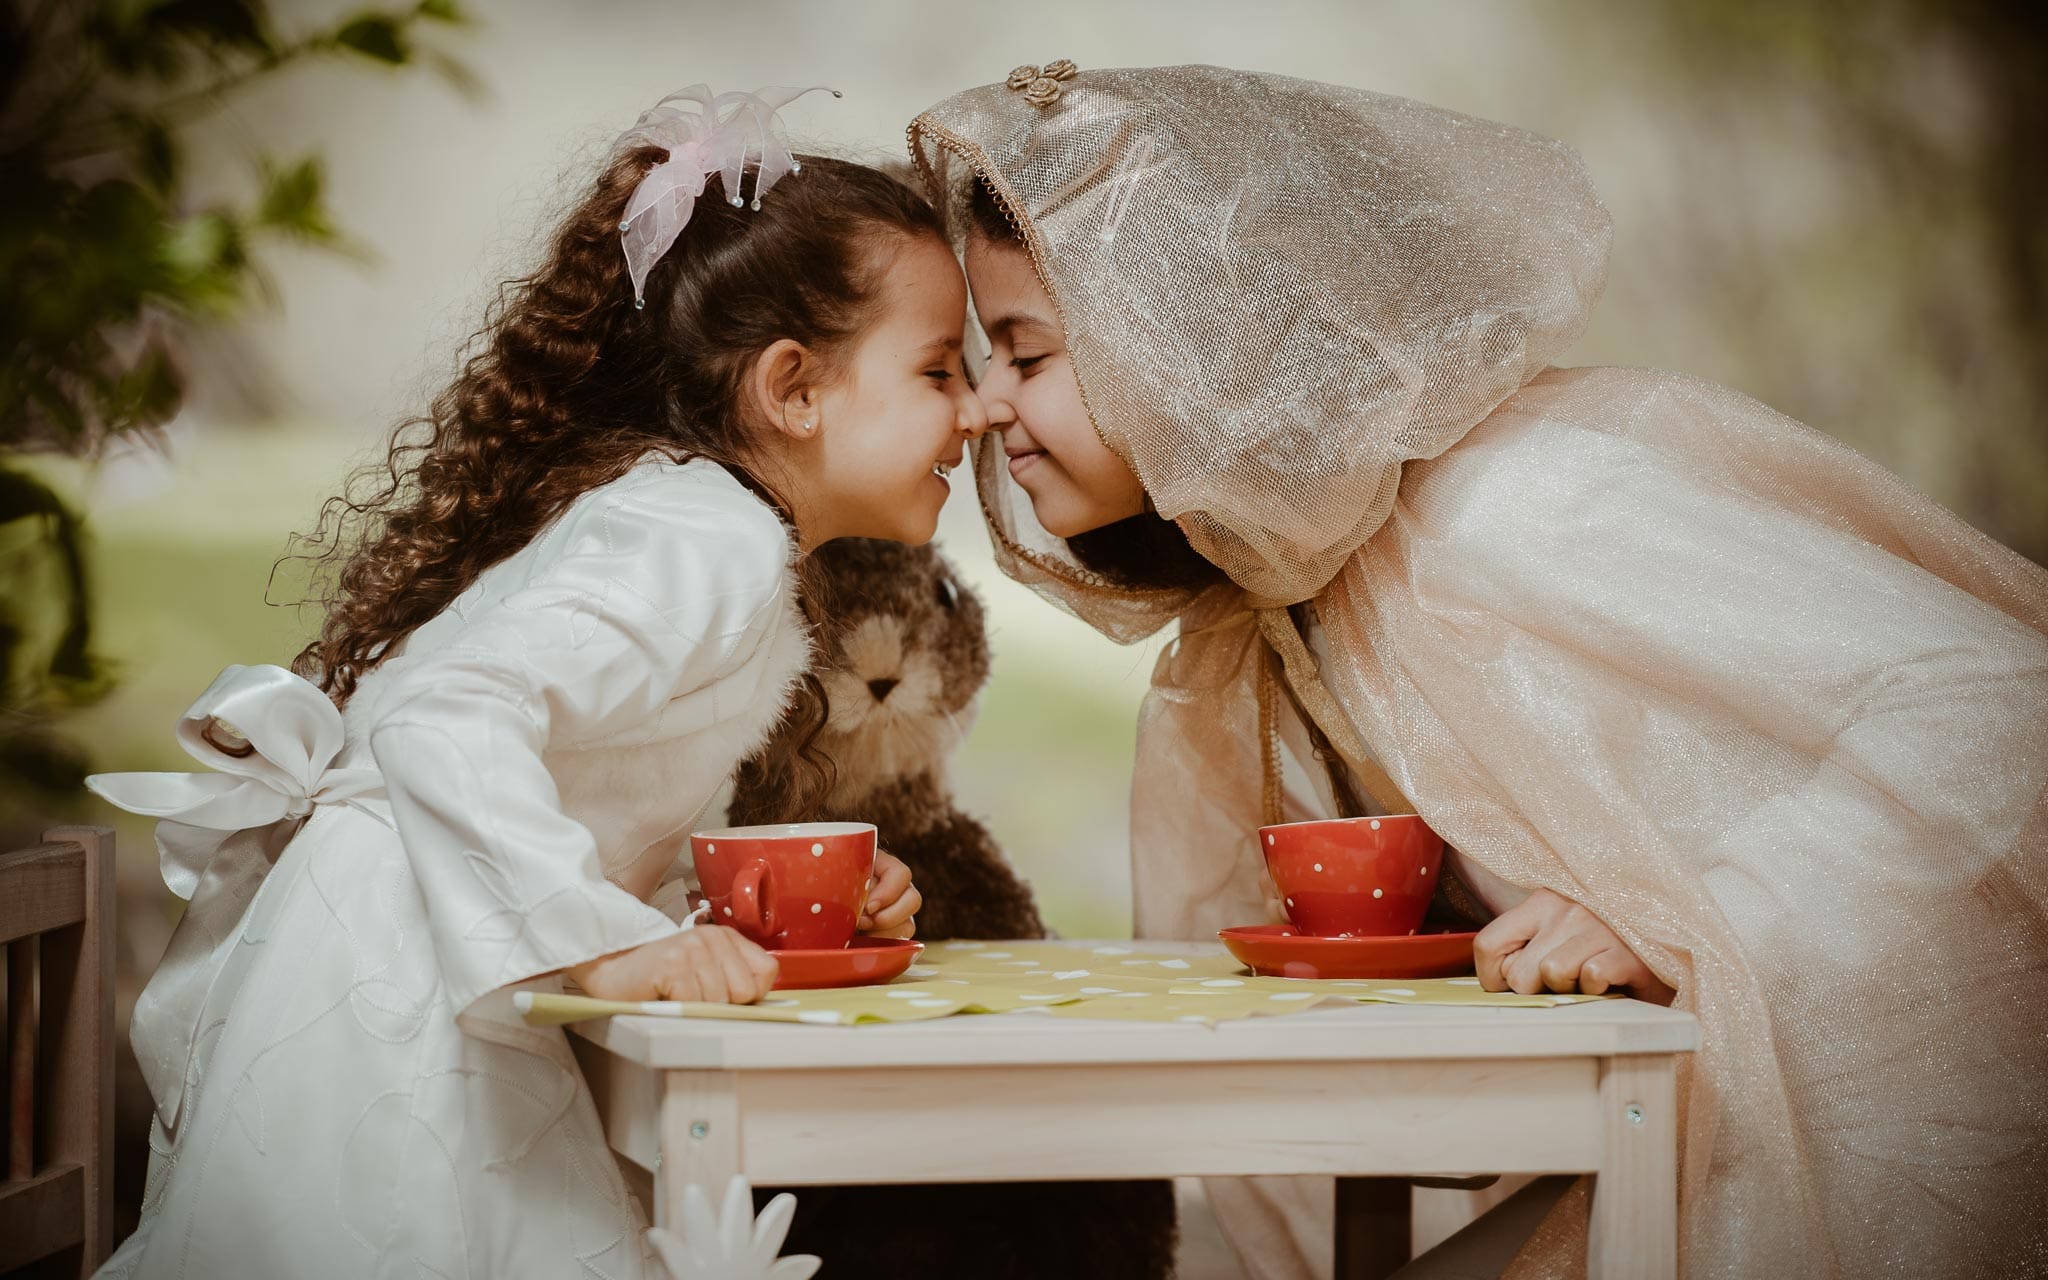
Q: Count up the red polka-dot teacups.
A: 2